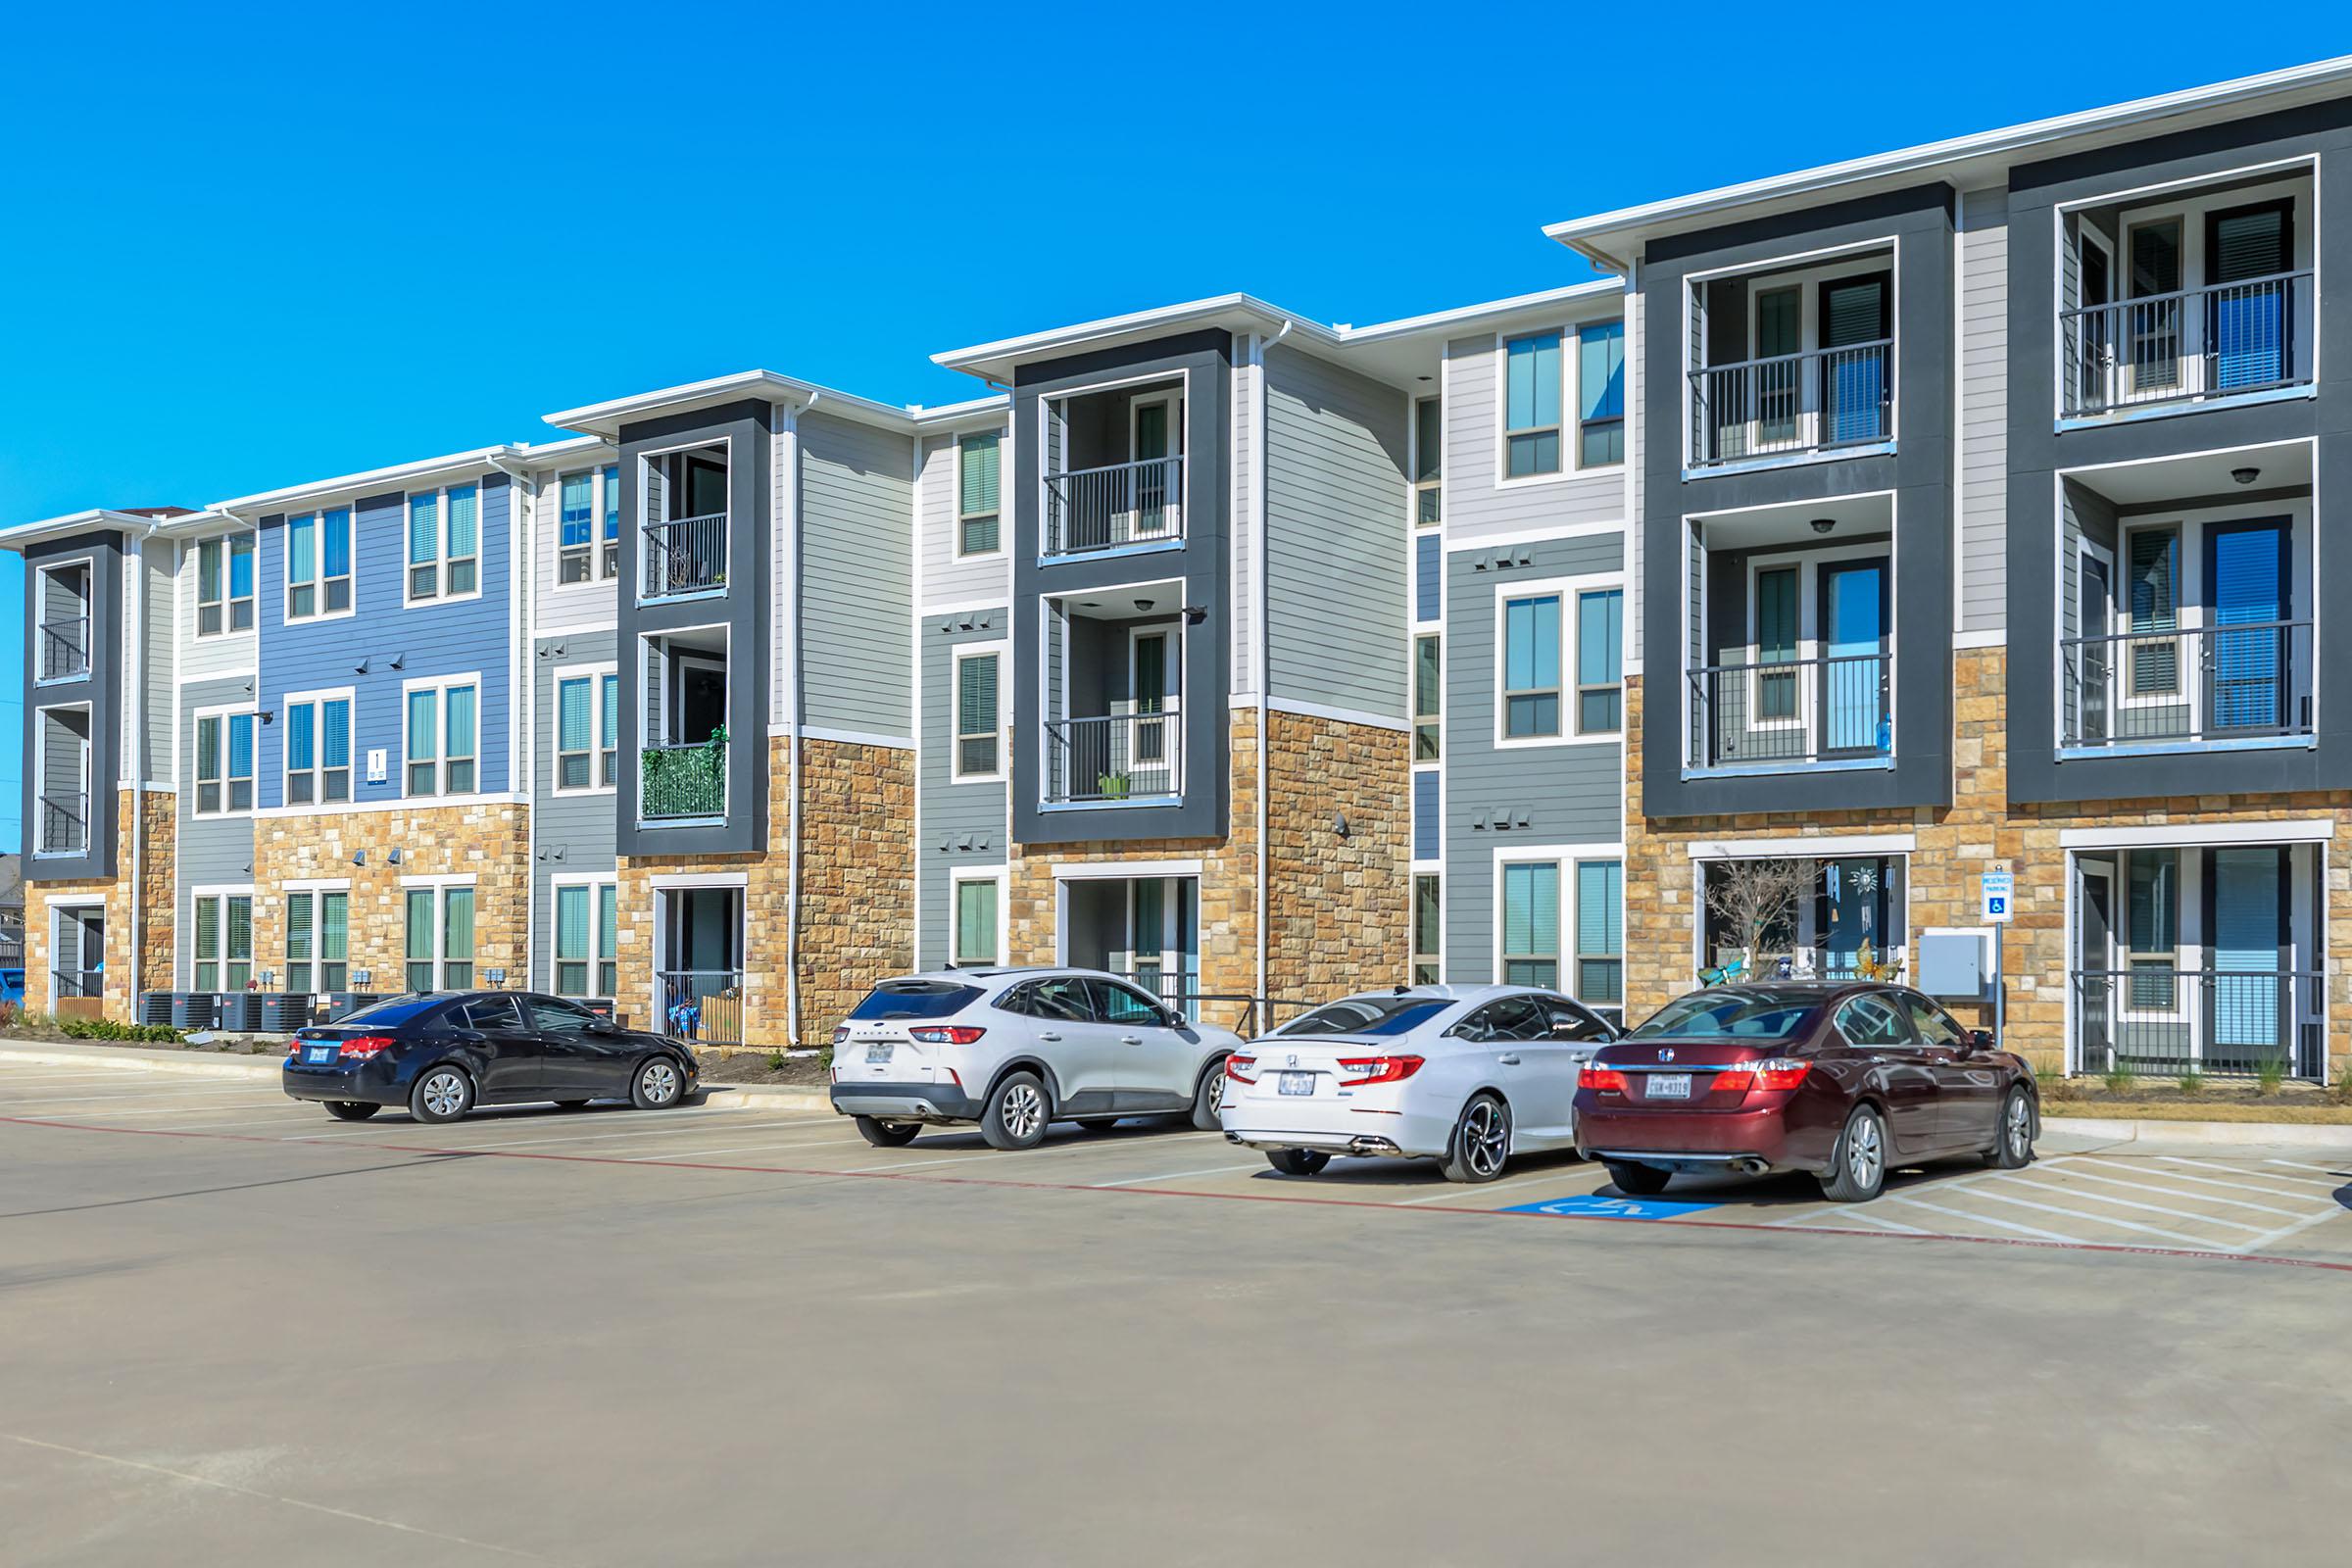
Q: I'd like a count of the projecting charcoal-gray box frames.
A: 5